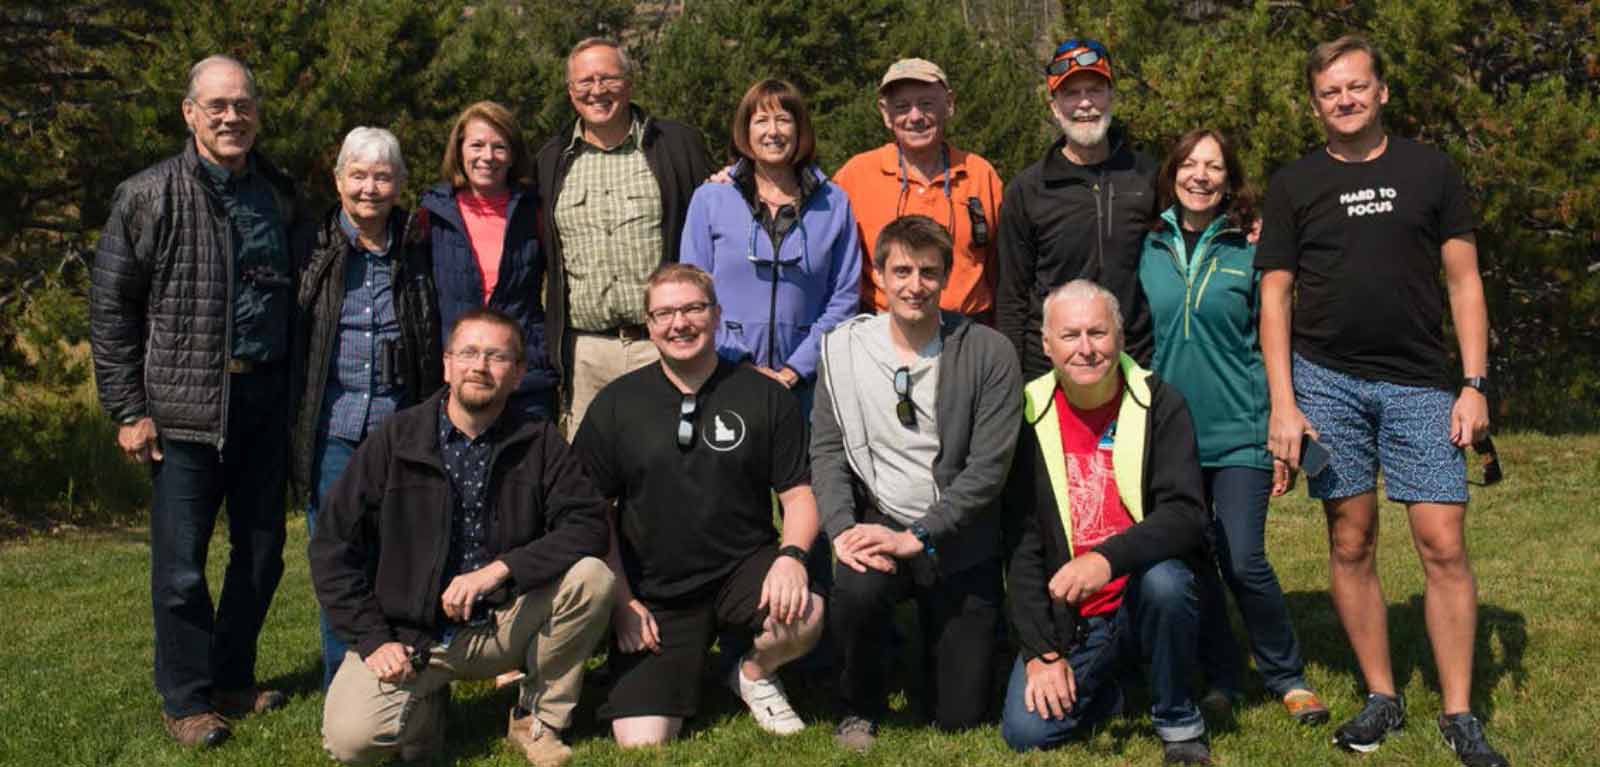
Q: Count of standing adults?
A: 9